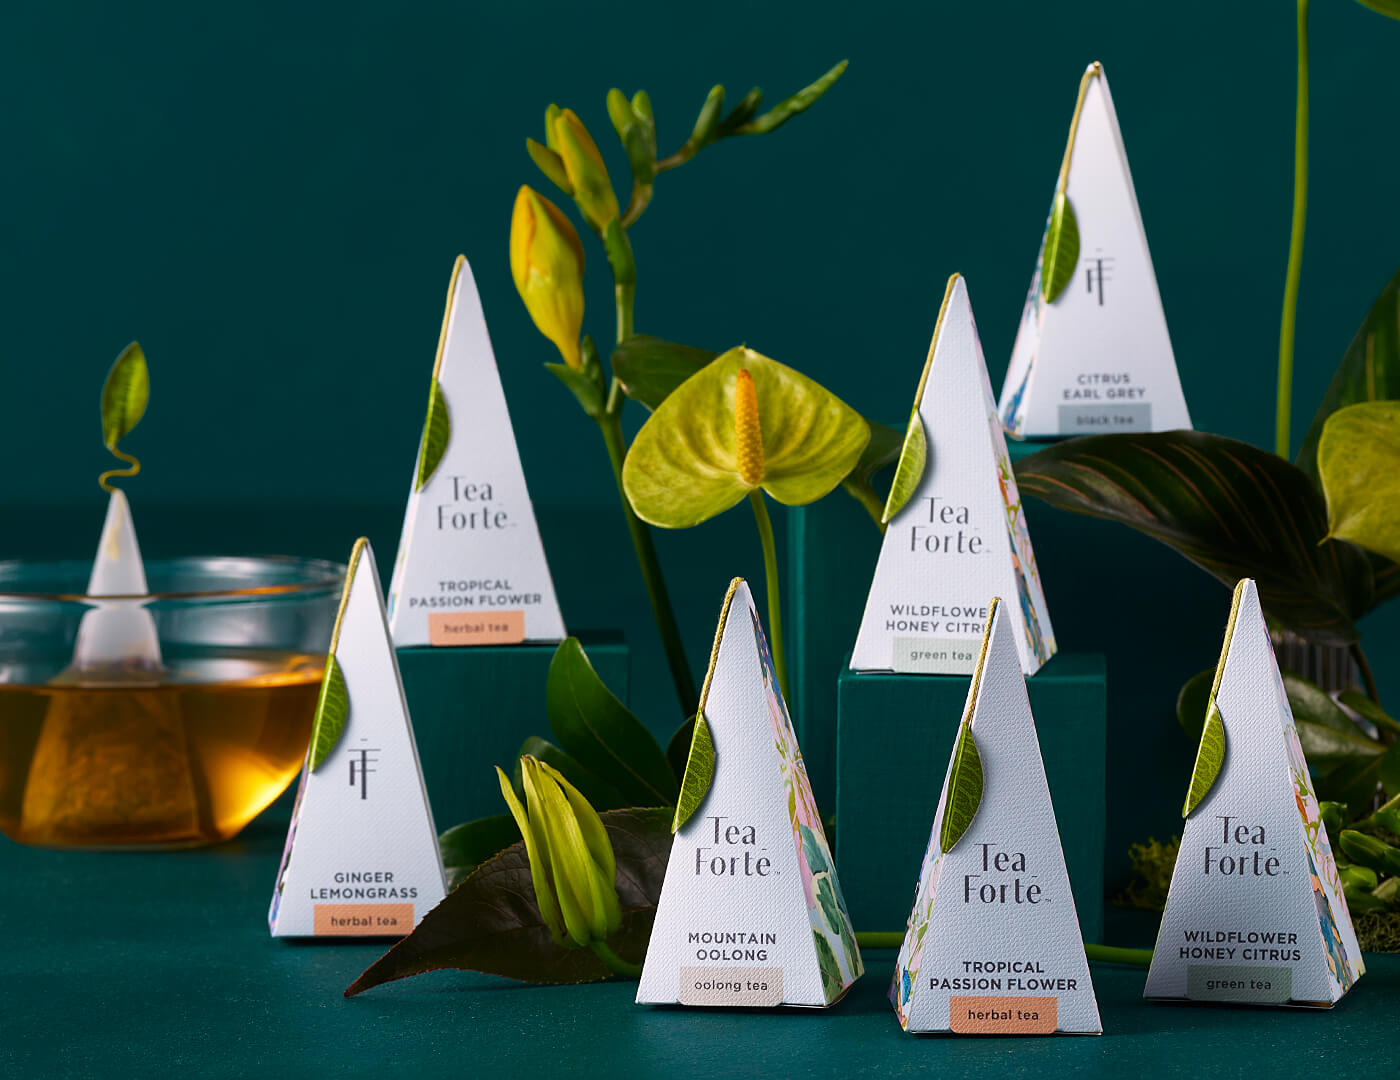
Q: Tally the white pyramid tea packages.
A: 7